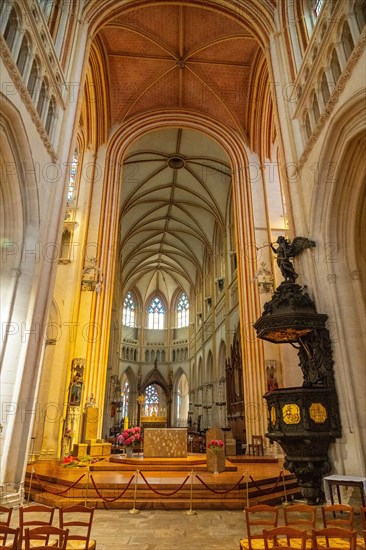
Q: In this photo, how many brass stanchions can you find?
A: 6